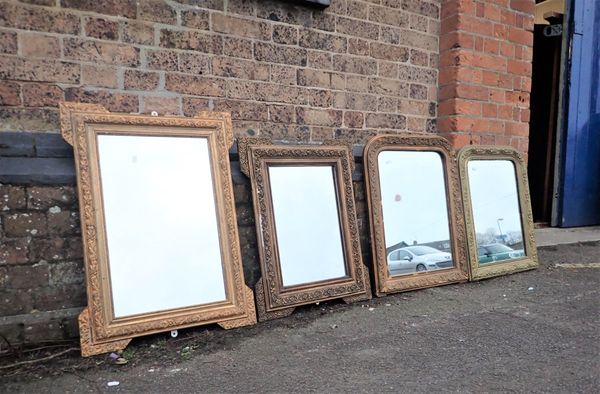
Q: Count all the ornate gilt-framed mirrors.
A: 4